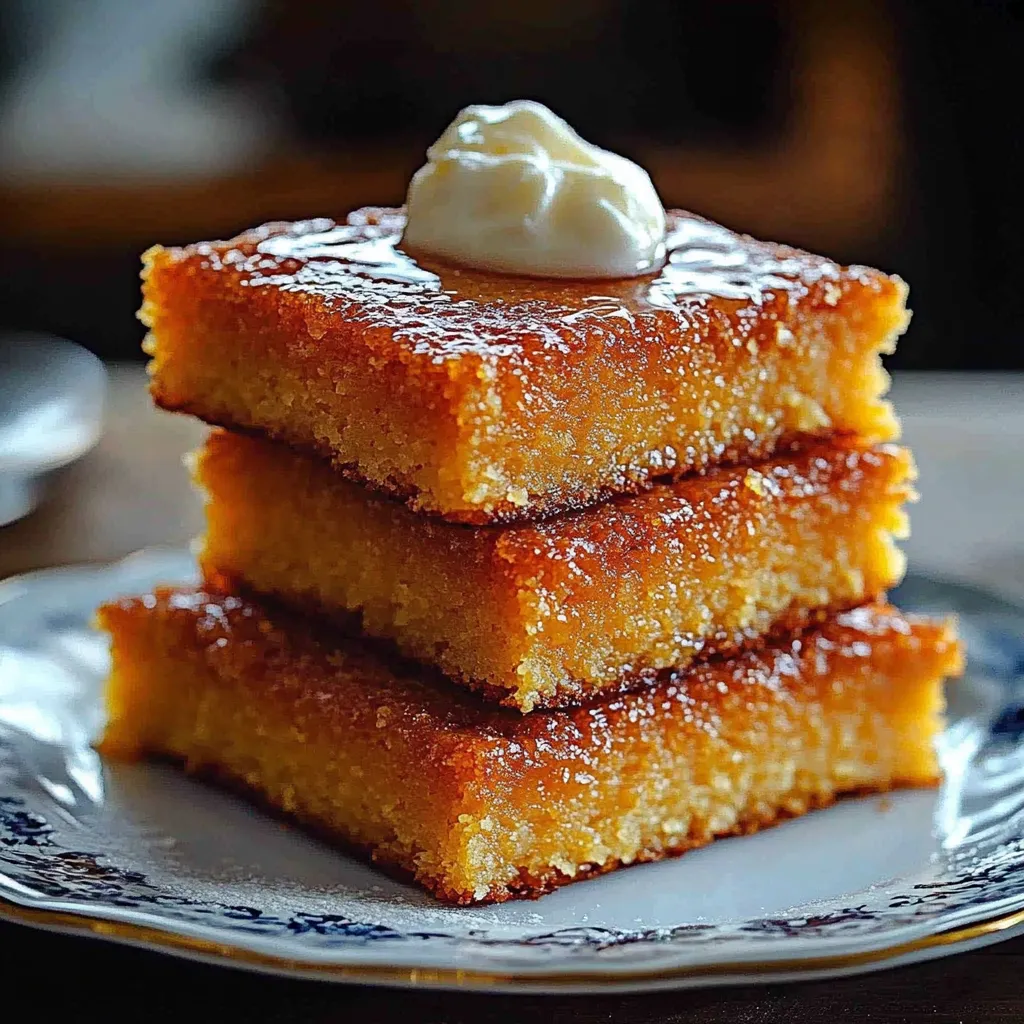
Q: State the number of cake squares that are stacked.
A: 3